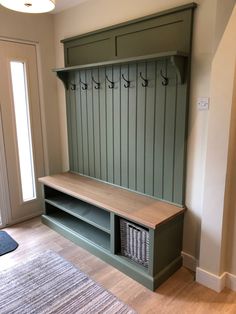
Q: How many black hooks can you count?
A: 7